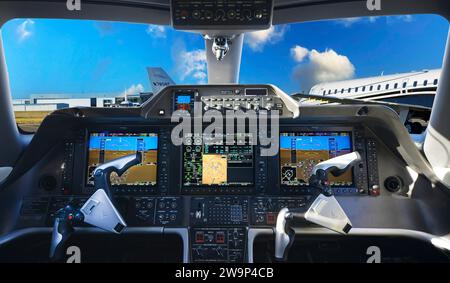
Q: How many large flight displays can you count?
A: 3